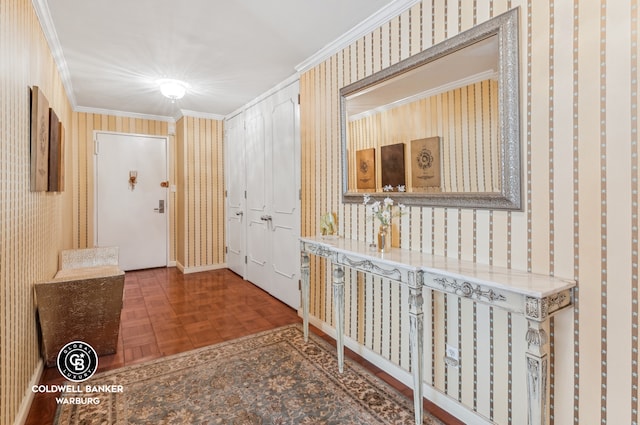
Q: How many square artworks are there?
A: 3